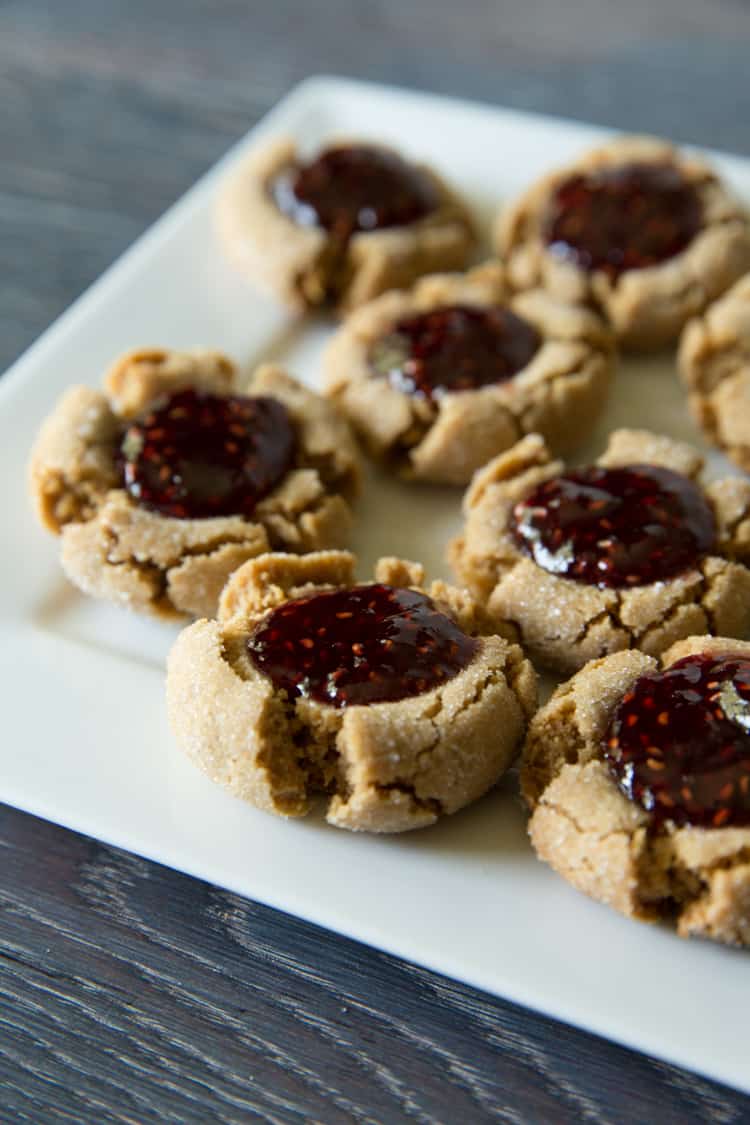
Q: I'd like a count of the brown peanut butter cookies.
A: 8